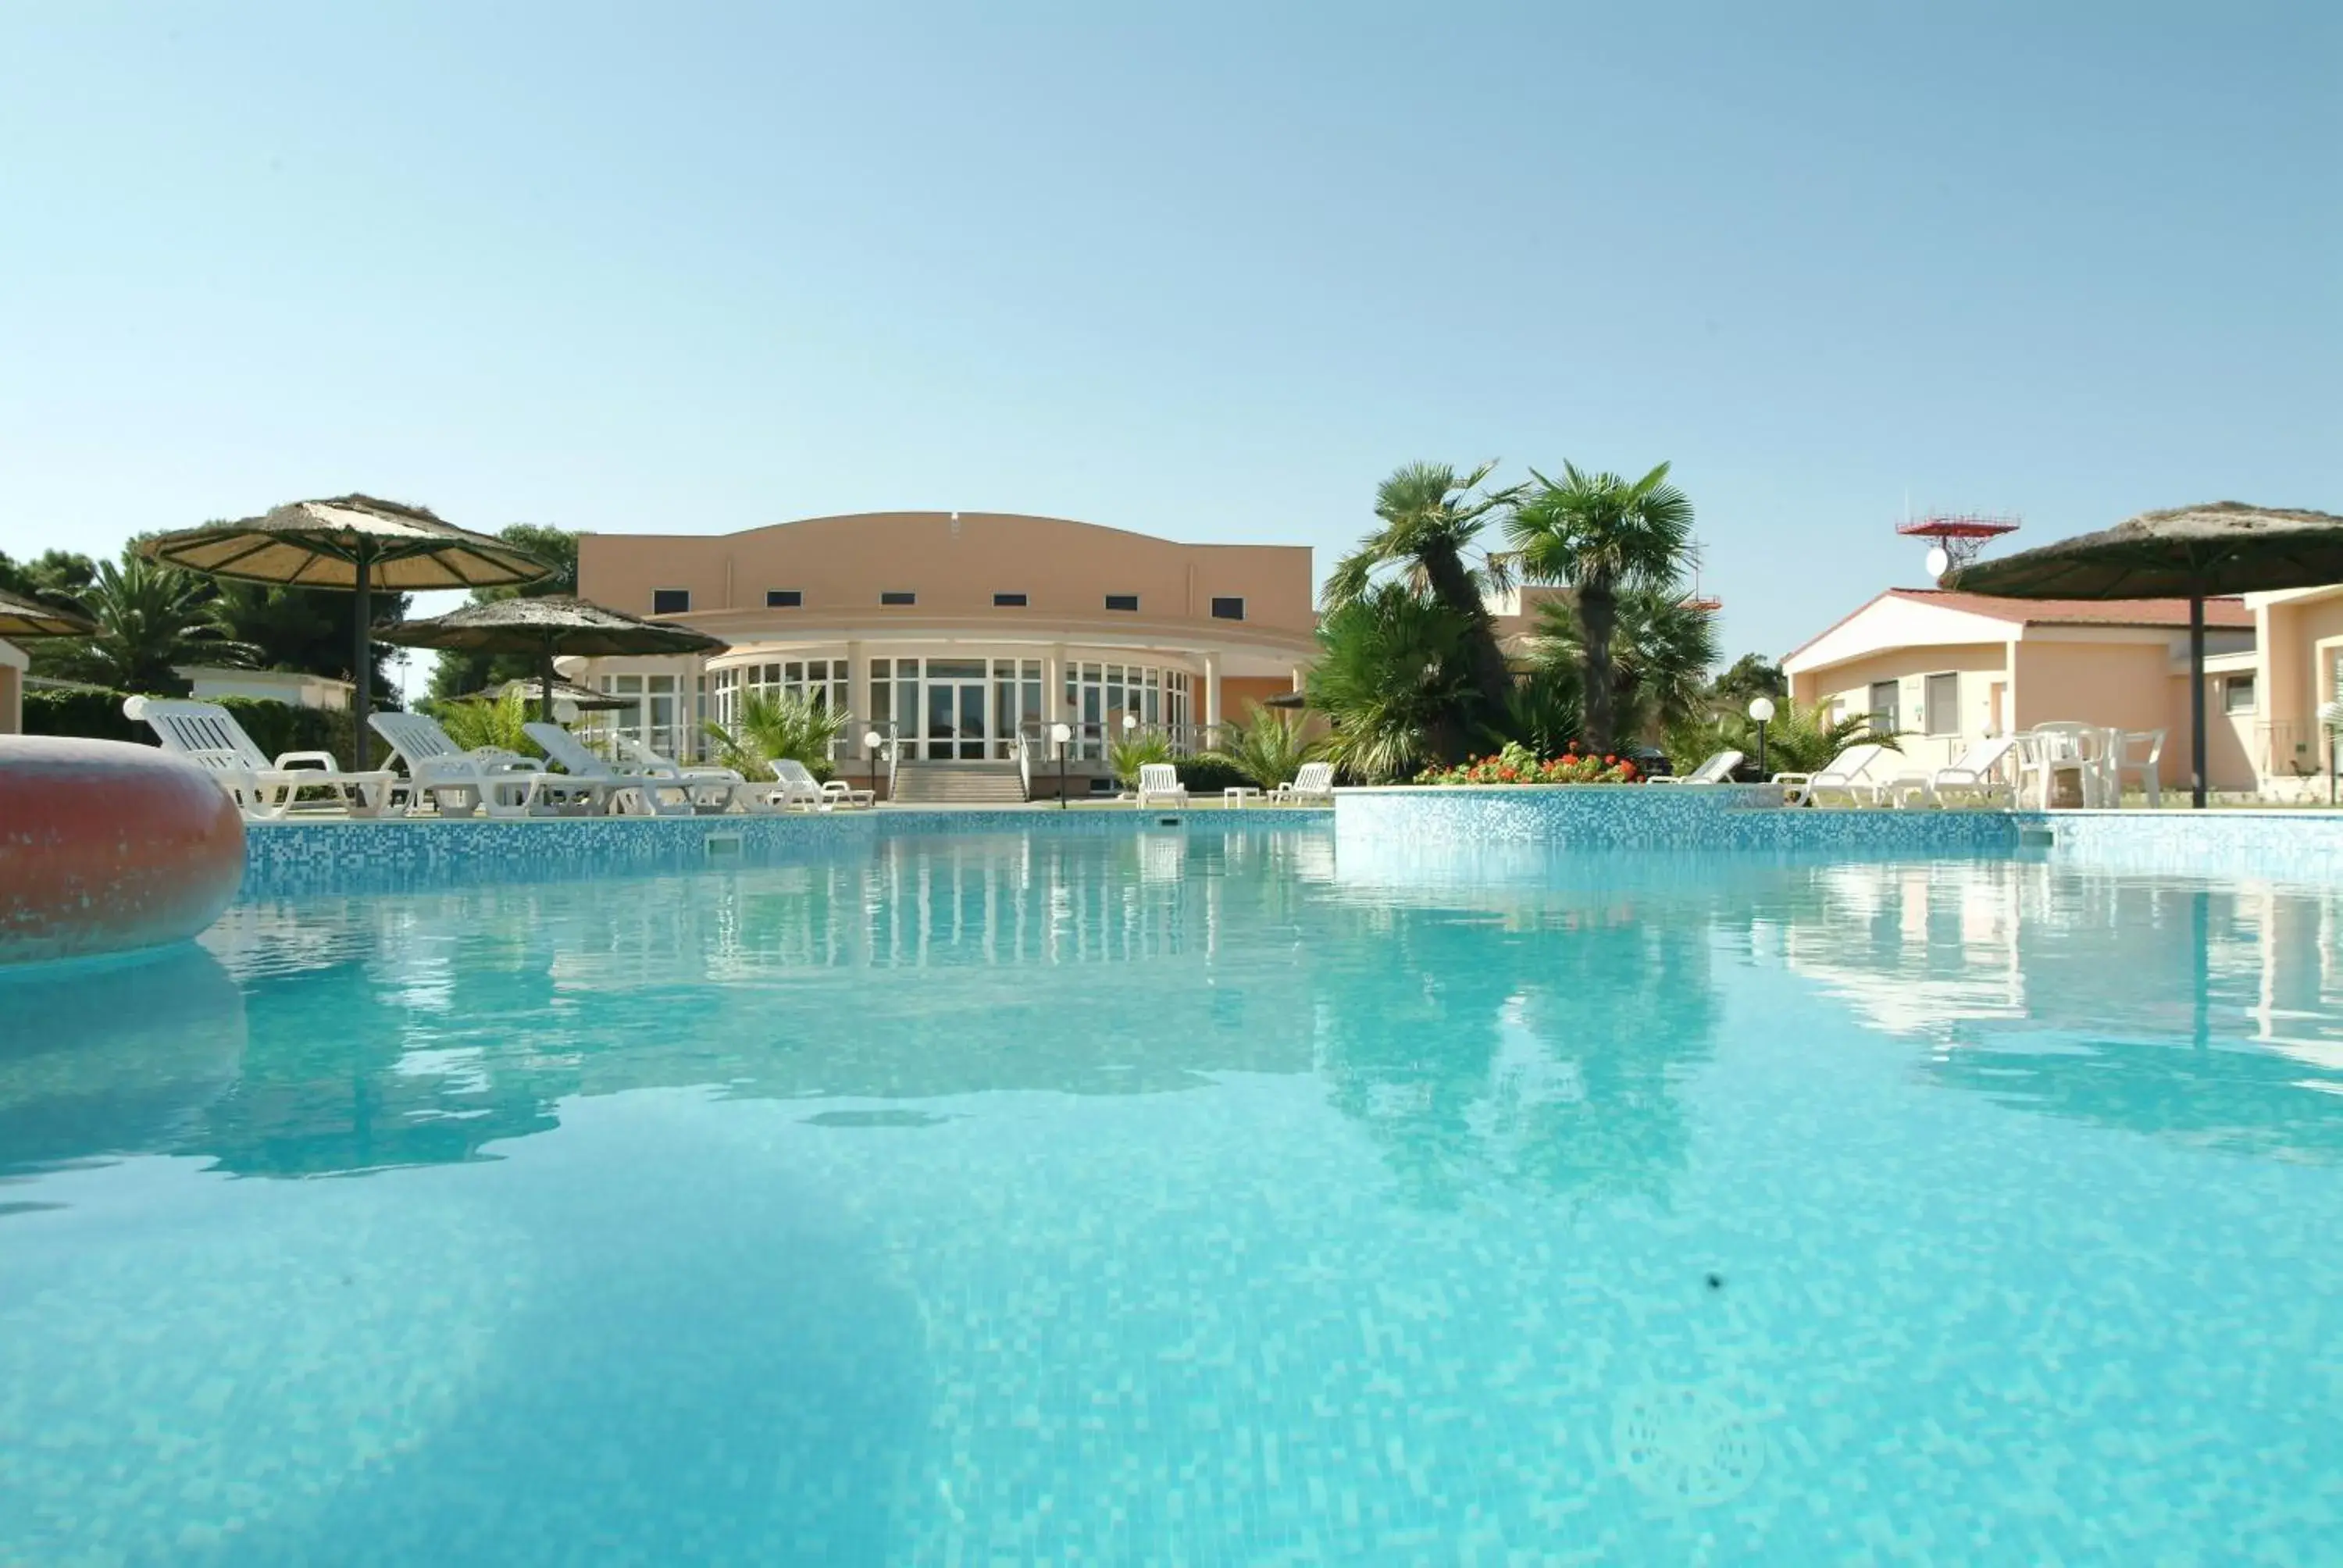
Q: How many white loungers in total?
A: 10